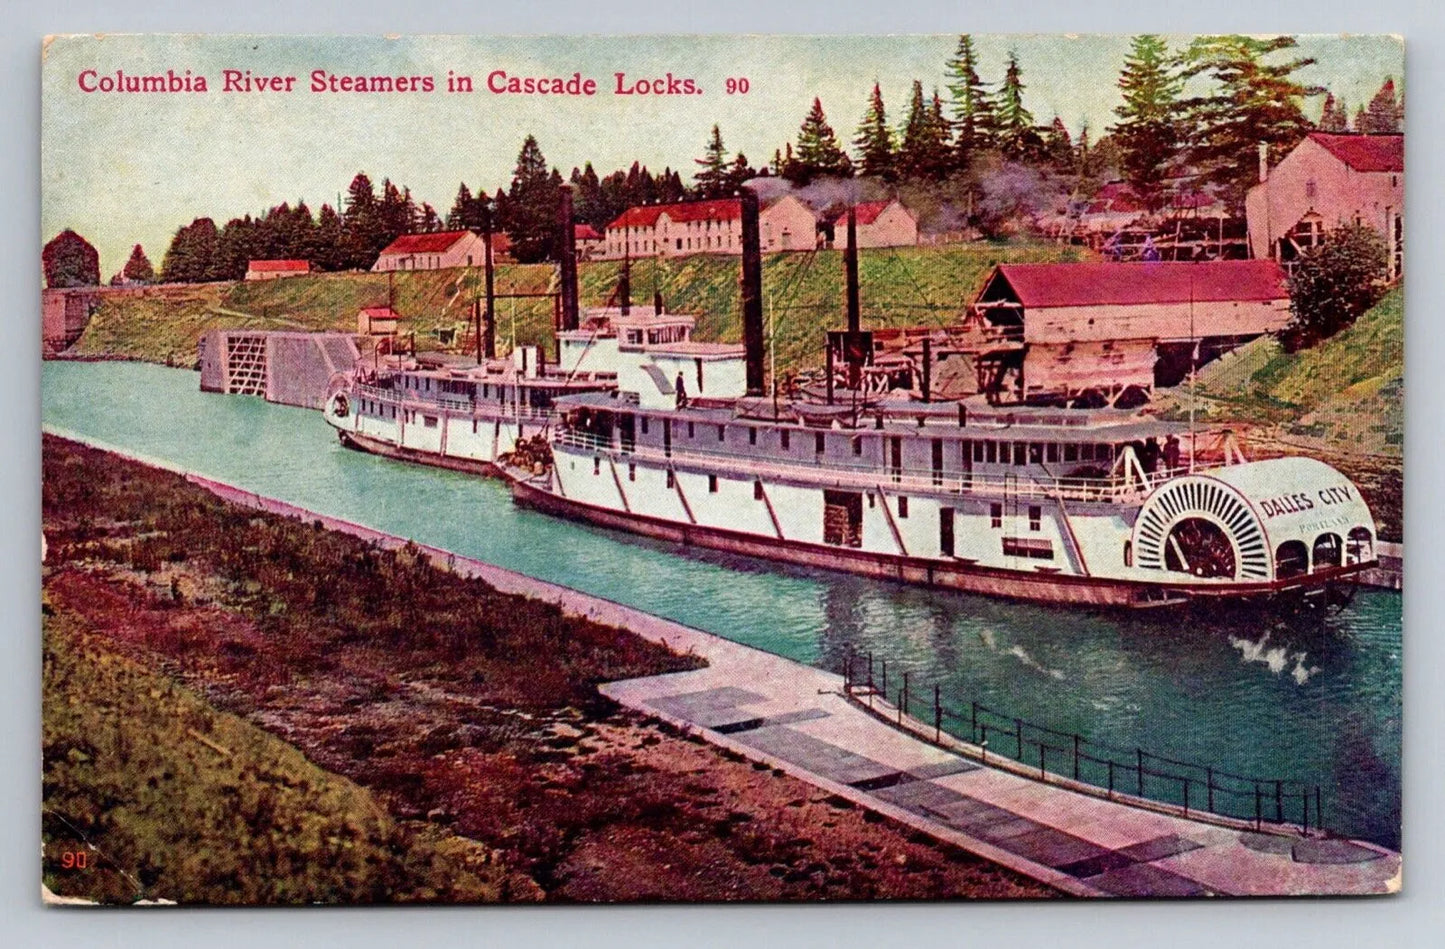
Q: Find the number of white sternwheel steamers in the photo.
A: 2